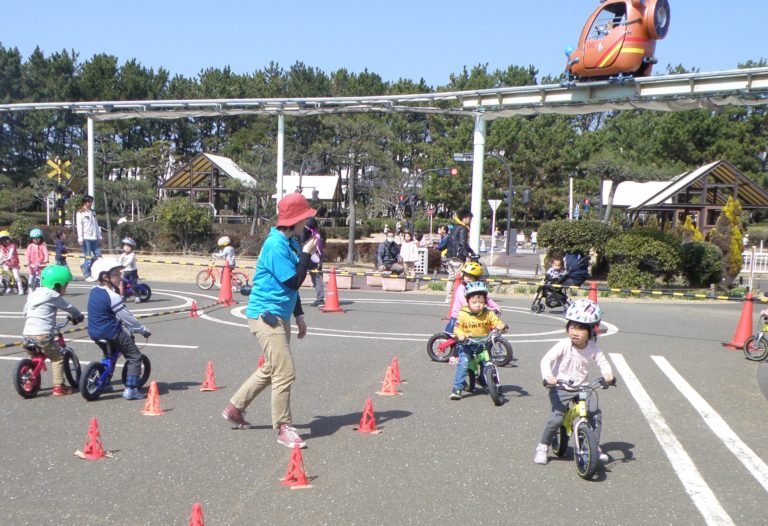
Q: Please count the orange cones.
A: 15